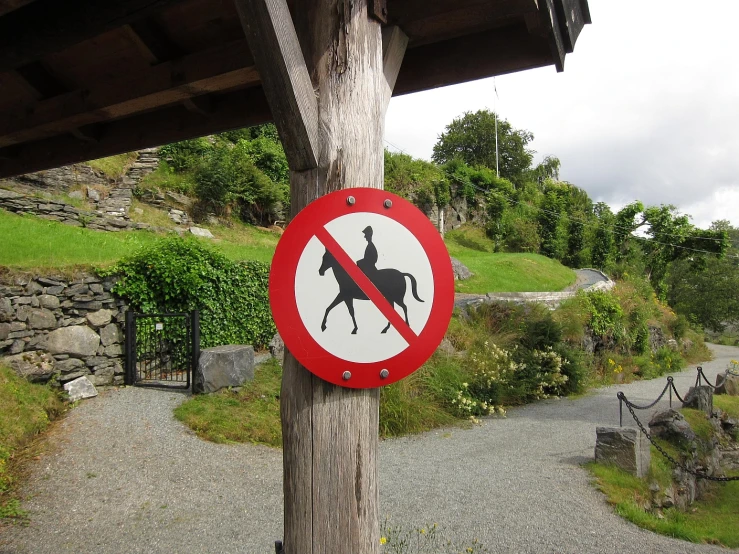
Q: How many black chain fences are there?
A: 1